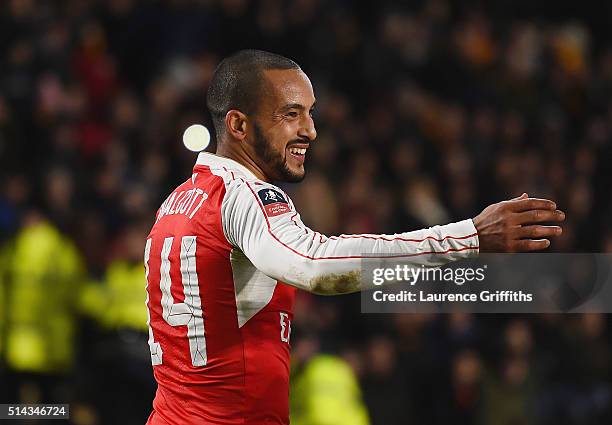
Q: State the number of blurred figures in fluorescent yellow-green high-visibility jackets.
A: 3